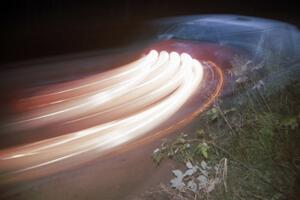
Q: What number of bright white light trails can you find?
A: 5